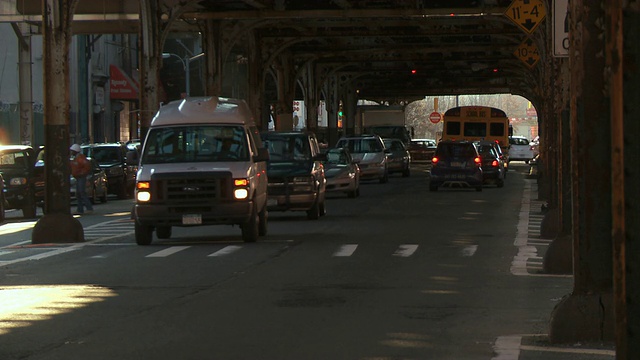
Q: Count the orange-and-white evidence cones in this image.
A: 0